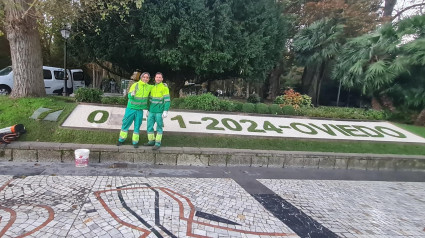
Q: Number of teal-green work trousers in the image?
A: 2